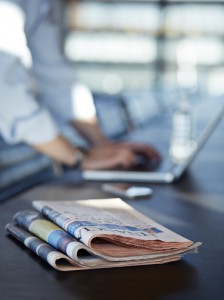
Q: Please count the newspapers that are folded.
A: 3